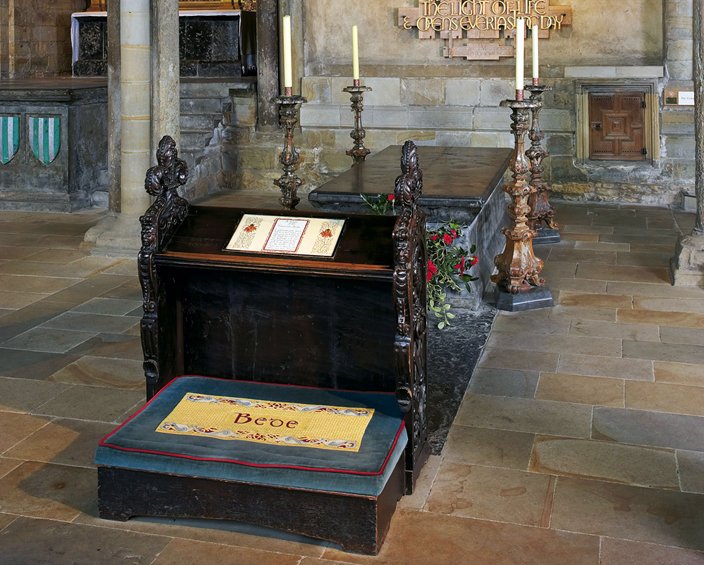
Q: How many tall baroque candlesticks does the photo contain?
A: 4